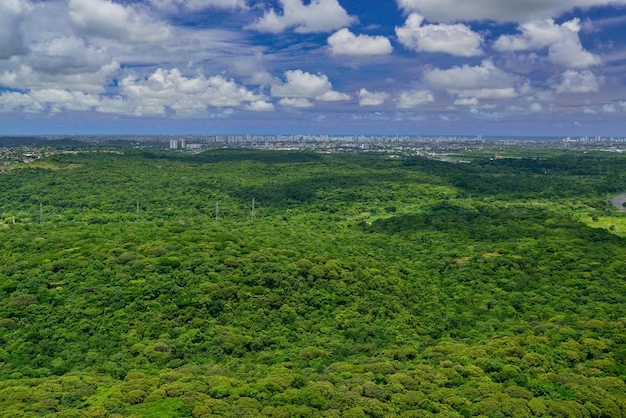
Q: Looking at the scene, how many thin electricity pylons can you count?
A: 4